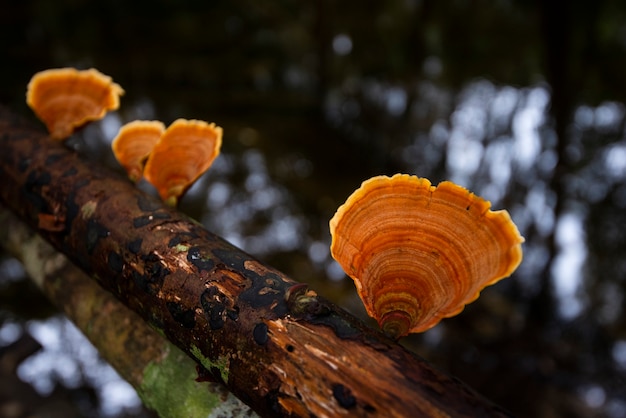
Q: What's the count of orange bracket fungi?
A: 4